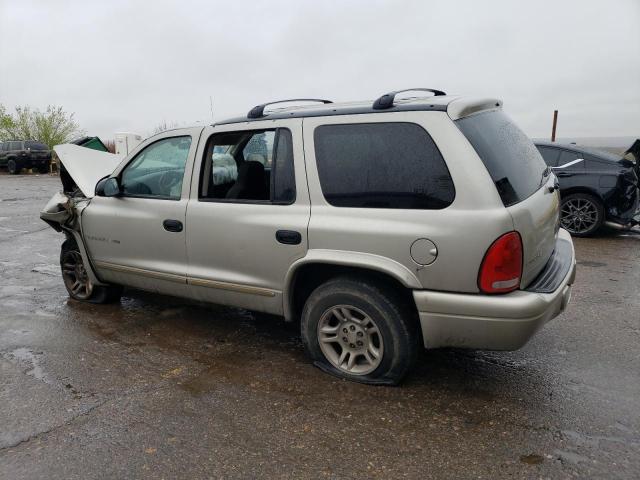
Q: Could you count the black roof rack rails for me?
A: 2